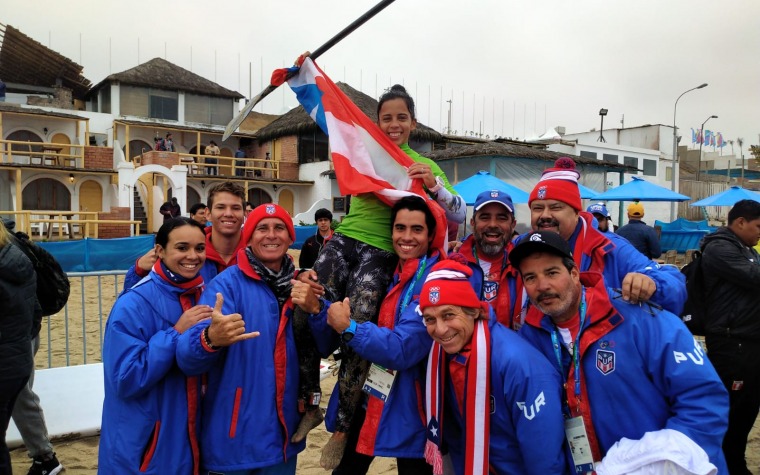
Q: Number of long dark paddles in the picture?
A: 1